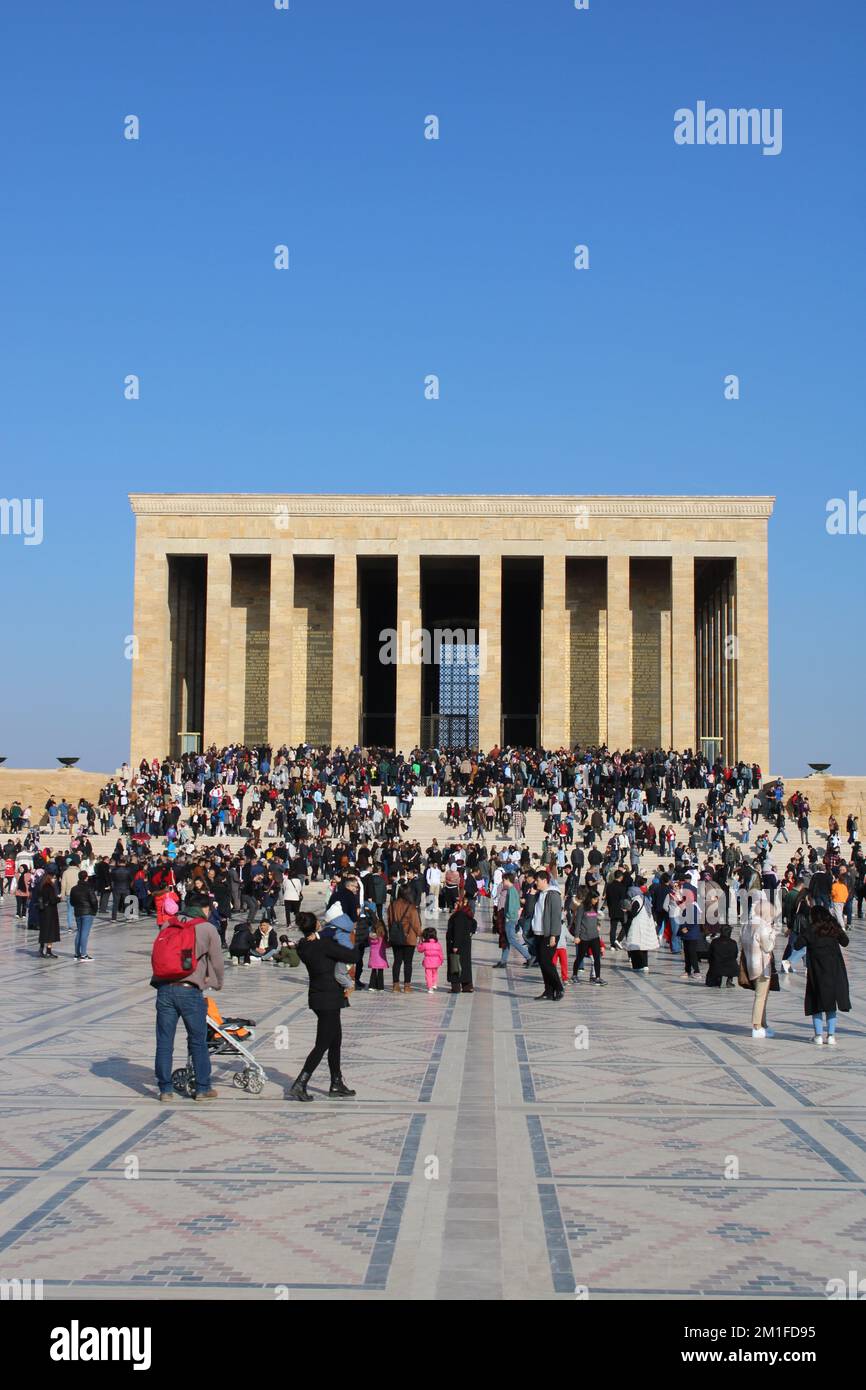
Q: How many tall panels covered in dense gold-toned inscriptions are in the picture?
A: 4